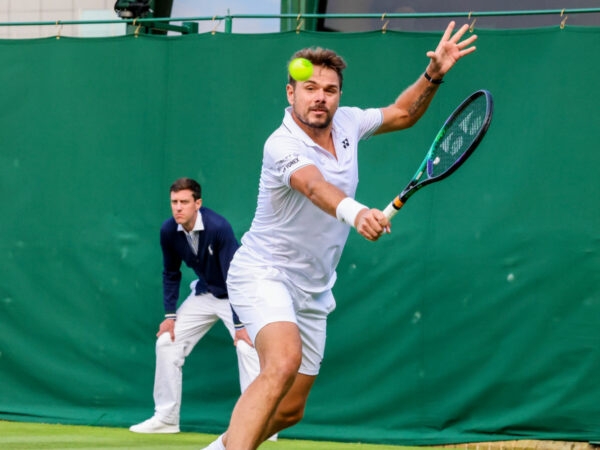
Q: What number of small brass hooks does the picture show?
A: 7